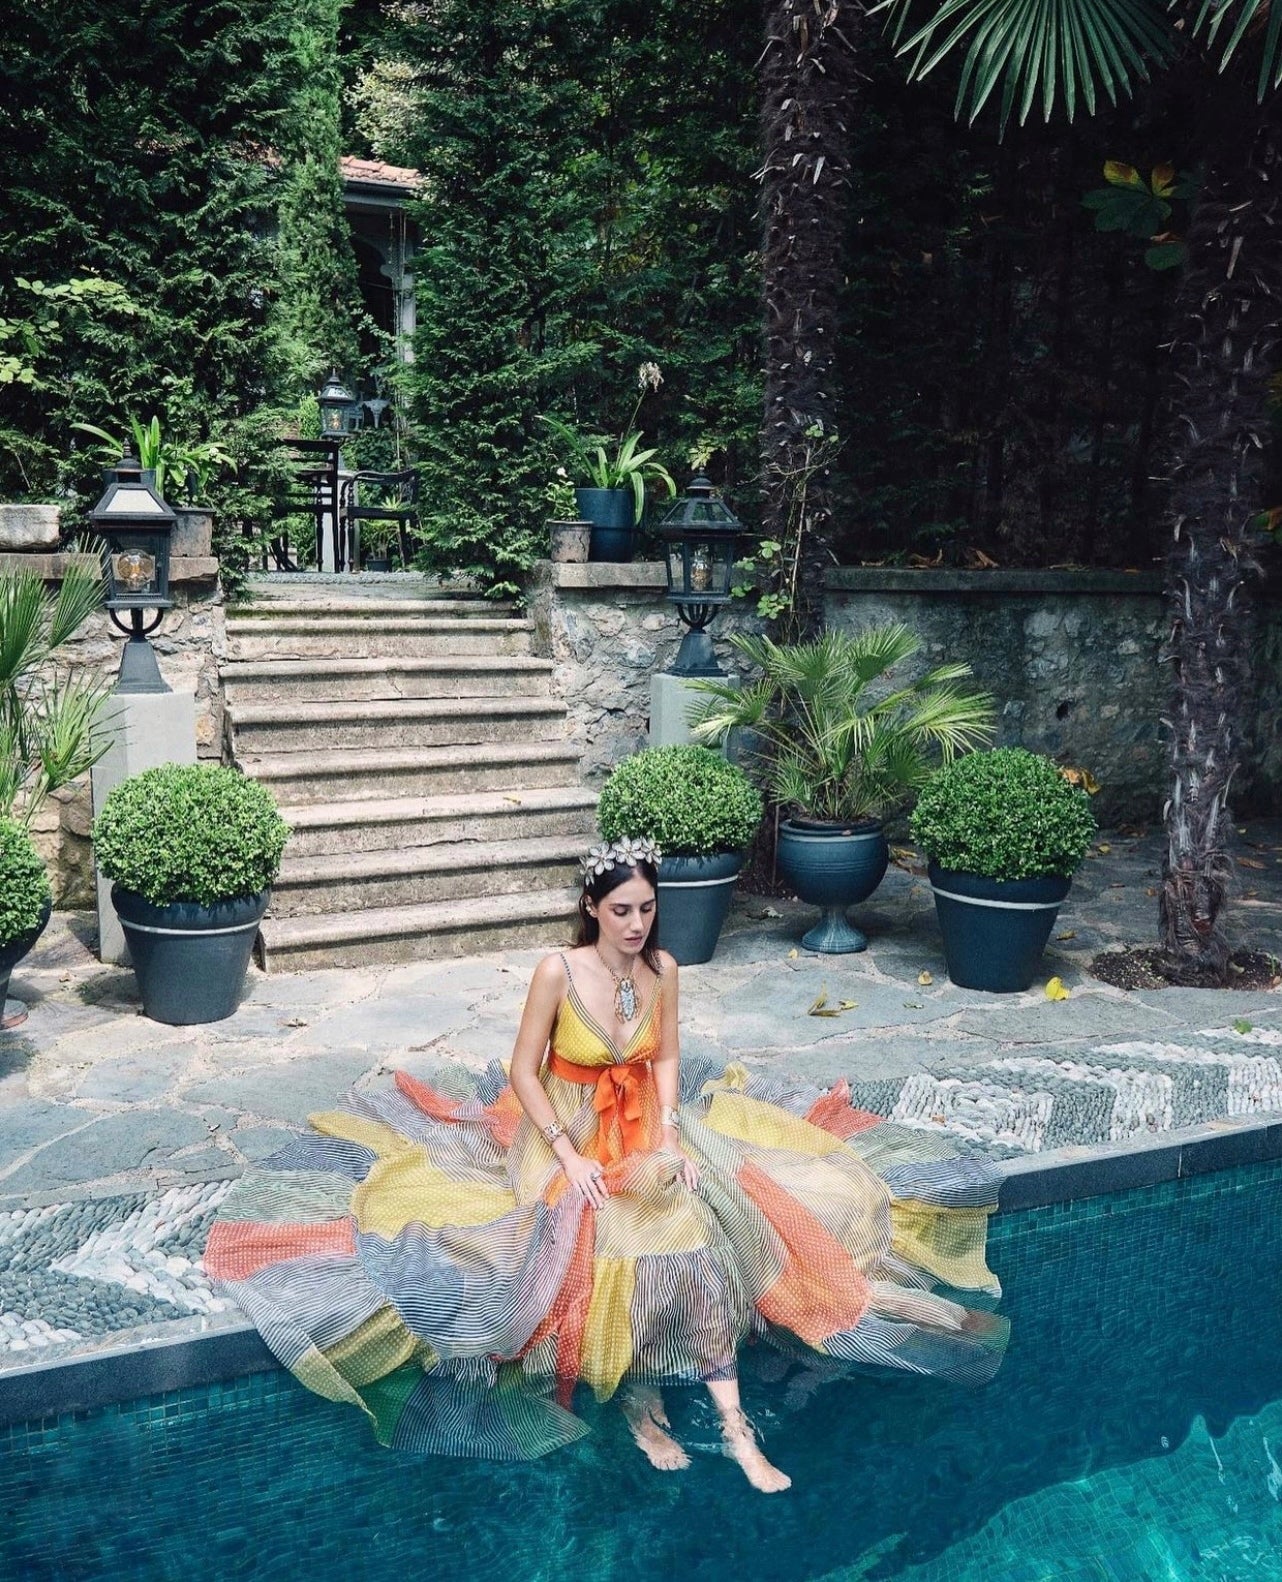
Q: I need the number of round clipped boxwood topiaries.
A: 4